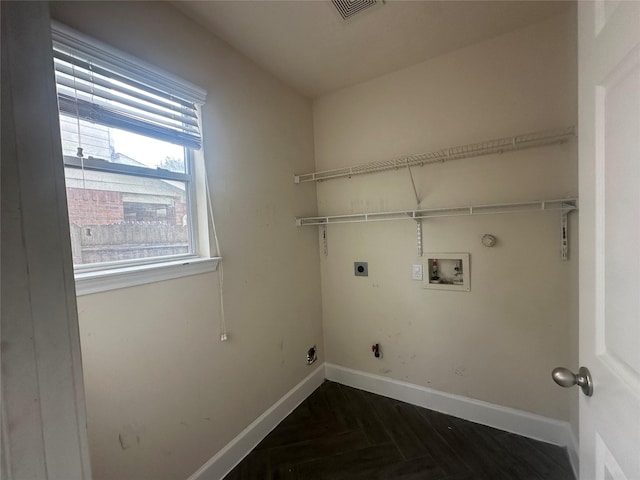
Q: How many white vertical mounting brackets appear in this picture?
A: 3